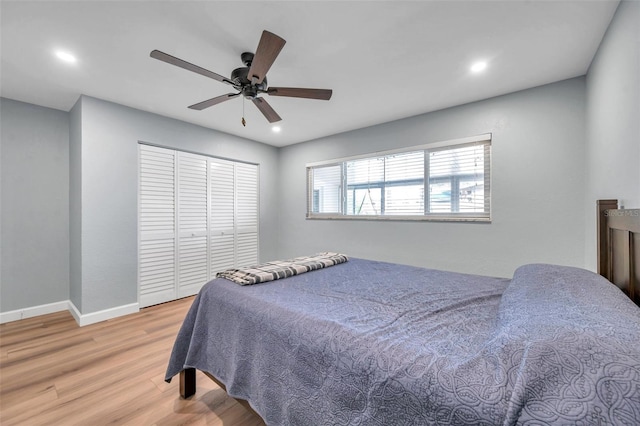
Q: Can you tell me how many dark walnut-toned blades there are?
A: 5